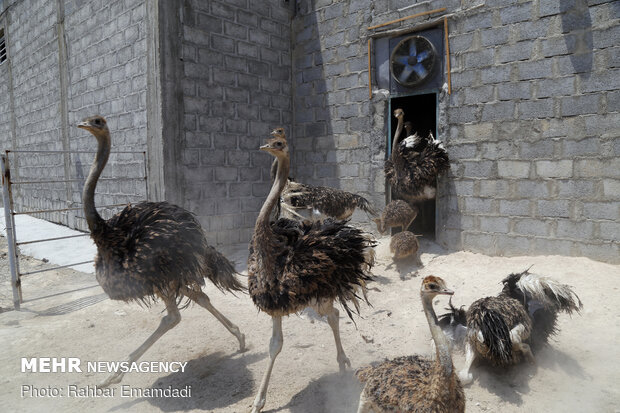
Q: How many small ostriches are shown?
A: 2